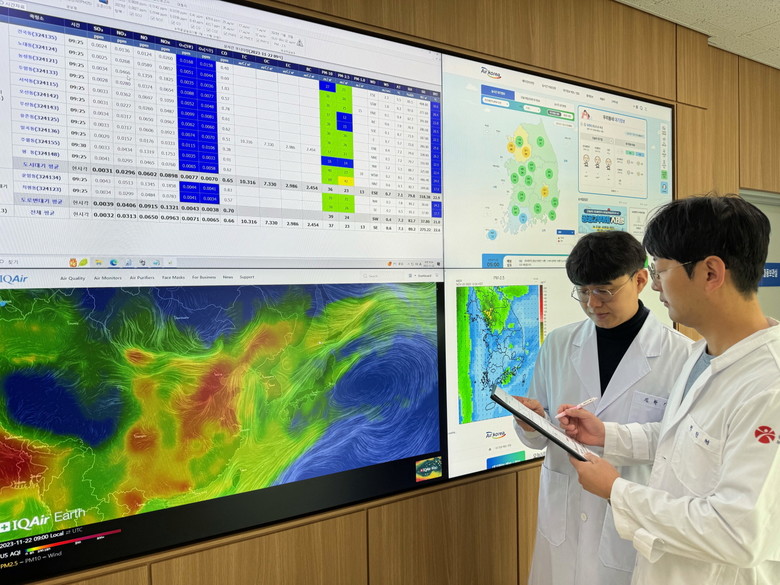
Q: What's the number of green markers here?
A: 12